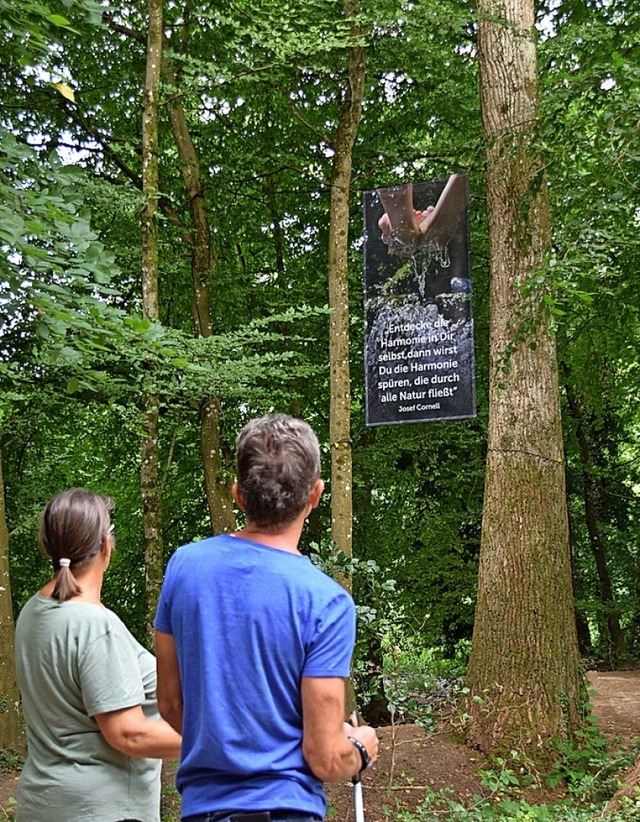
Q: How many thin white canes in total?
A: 1